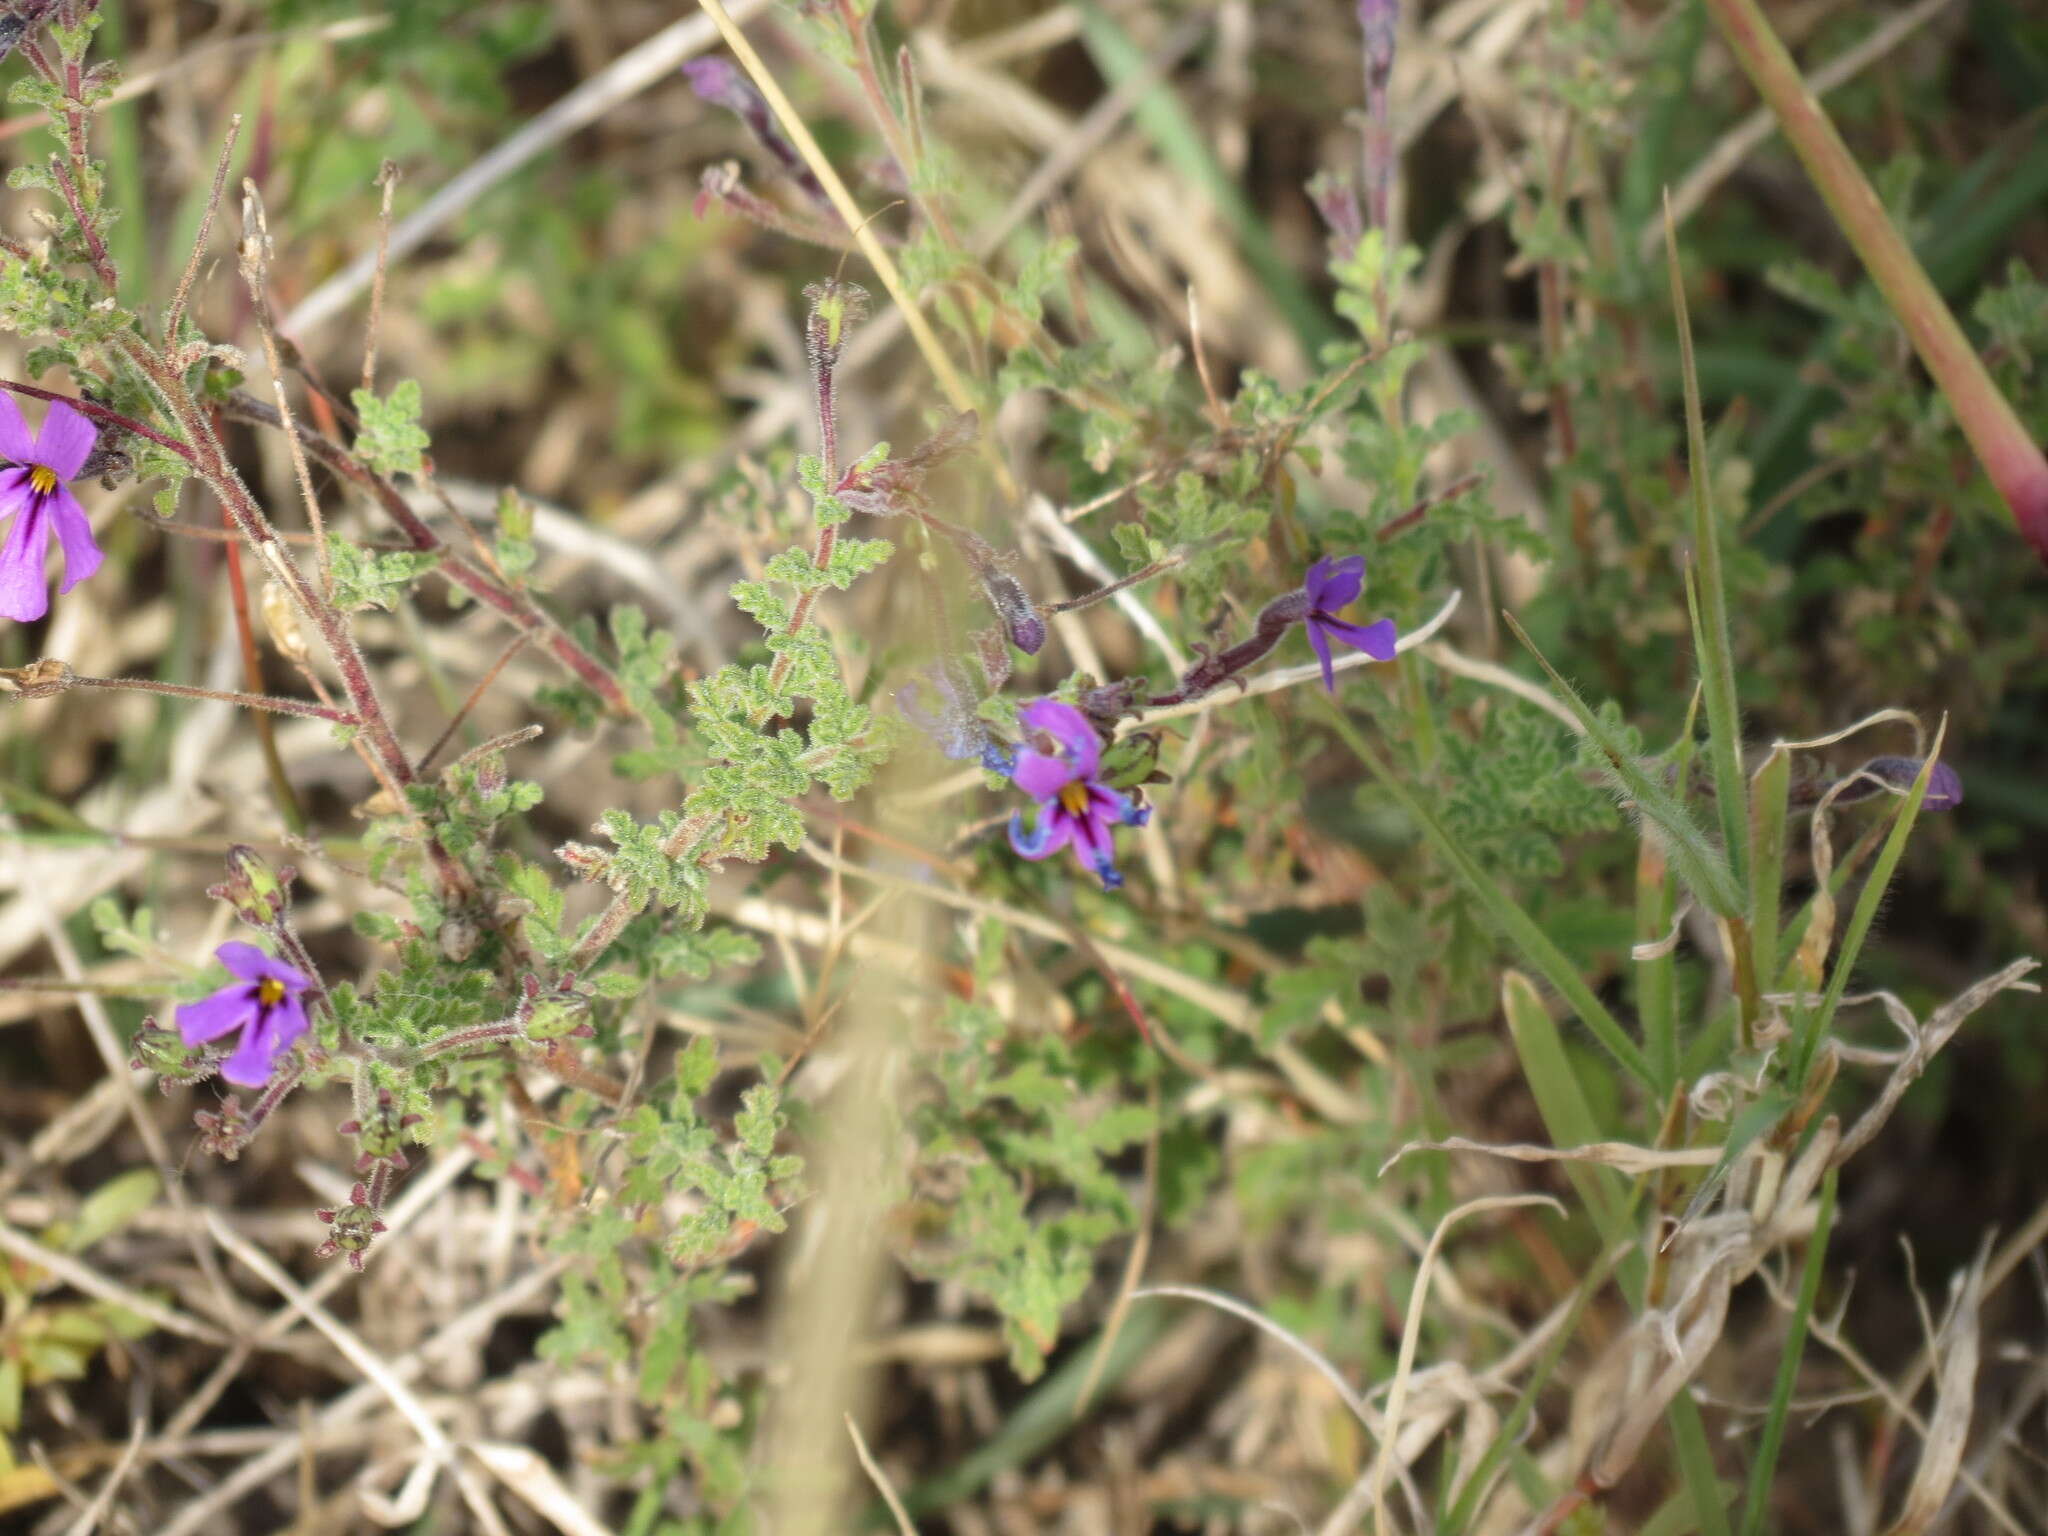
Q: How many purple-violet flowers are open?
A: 4